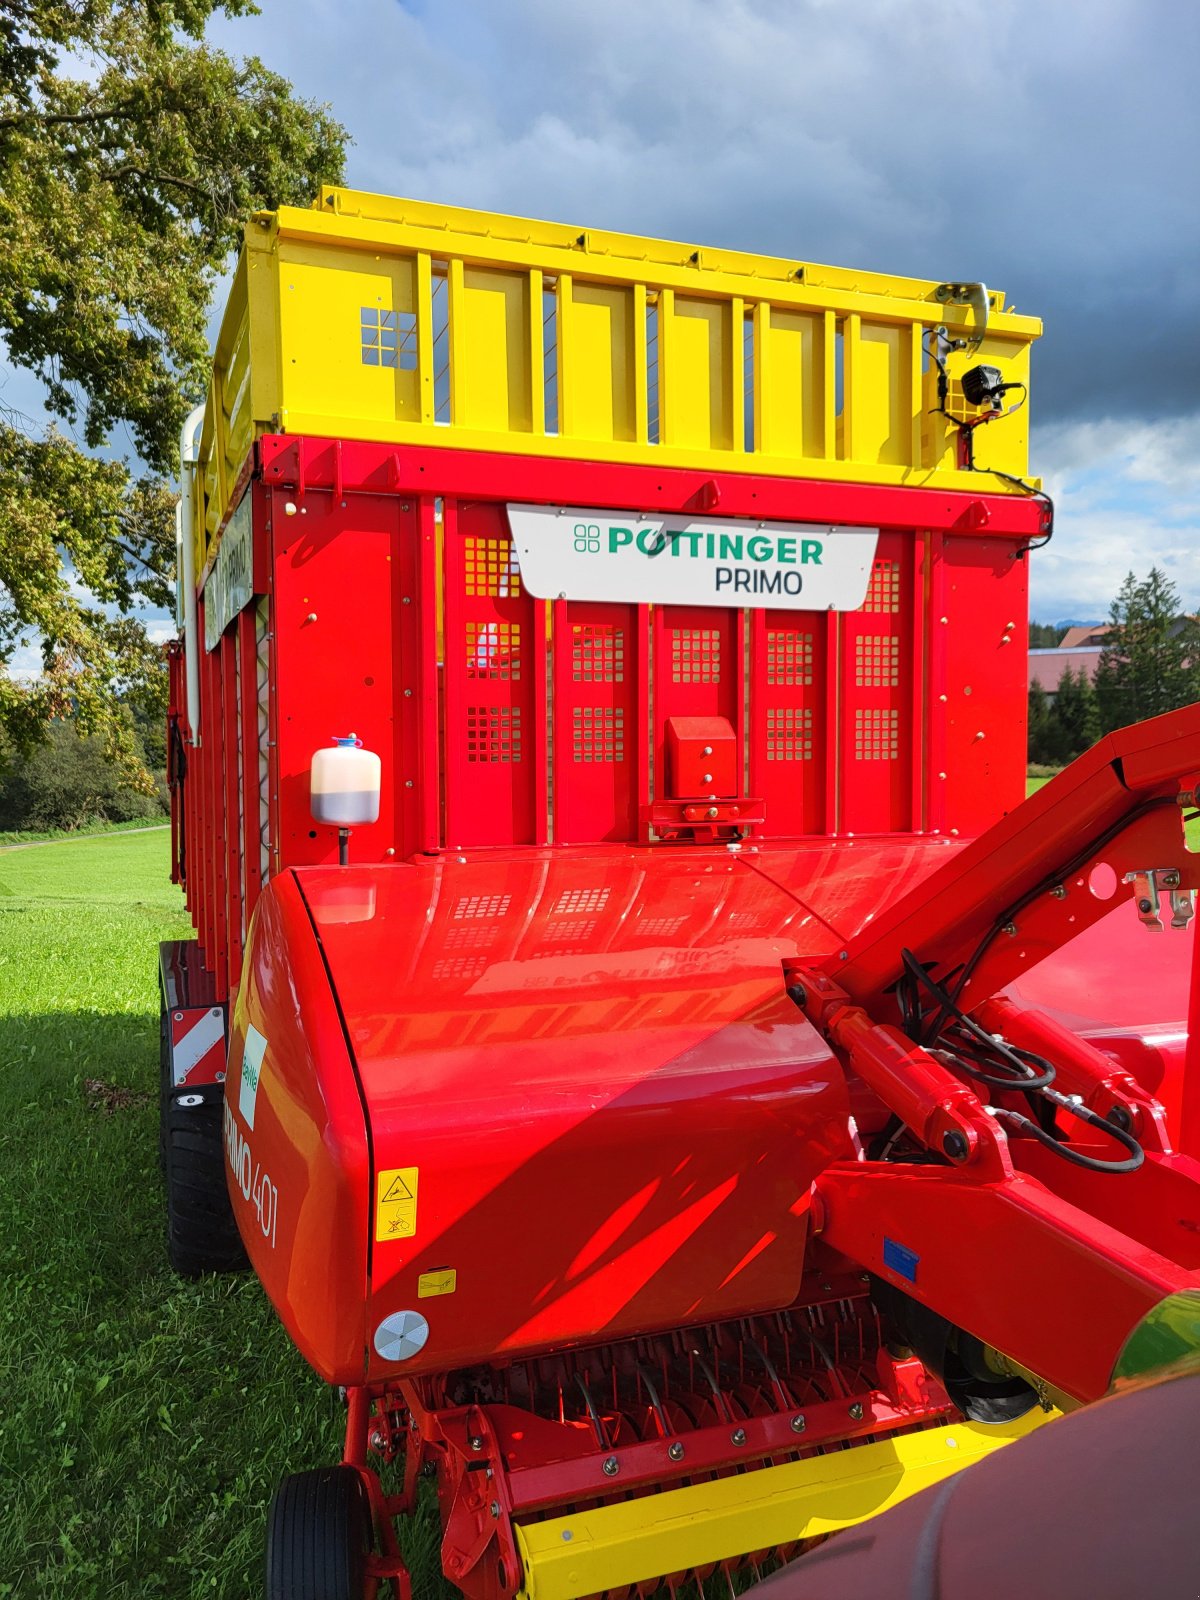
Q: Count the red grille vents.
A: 11